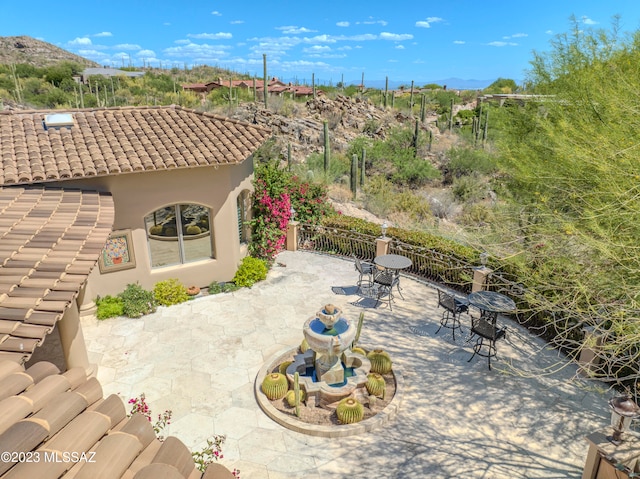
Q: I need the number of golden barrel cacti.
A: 8